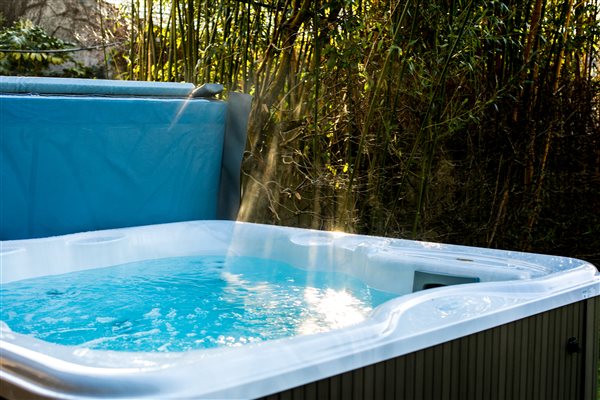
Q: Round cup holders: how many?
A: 3